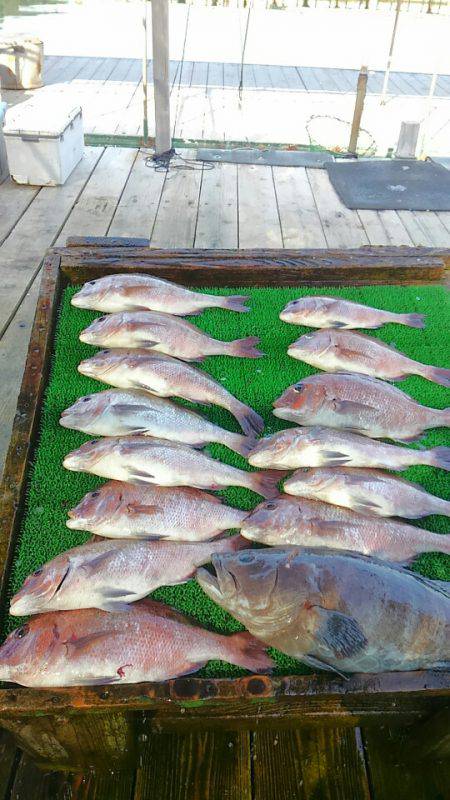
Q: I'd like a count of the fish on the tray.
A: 15